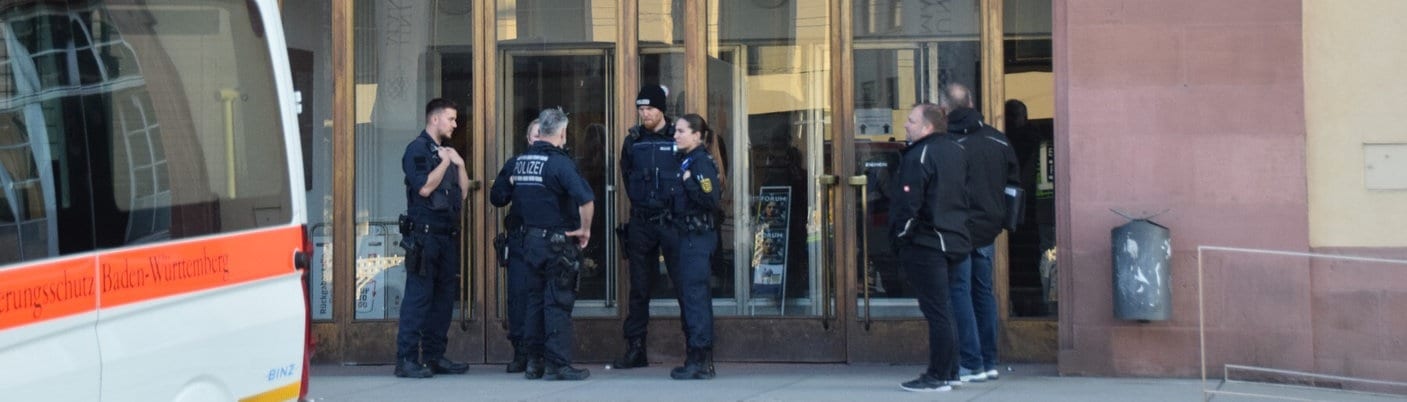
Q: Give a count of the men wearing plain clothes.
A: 2